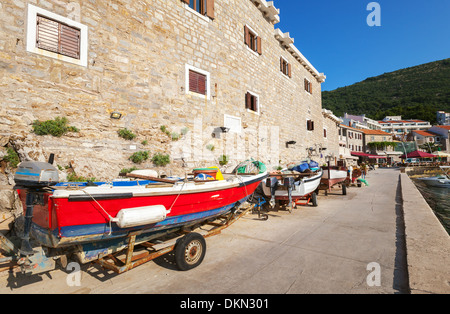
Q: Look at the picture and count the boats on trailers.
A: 4